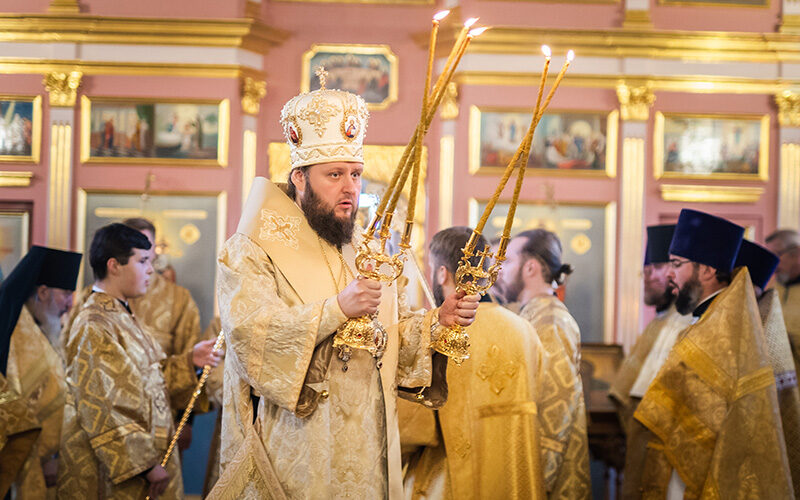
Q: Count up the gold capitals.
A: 5